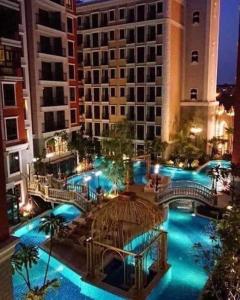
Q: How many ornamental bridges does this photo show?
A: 2